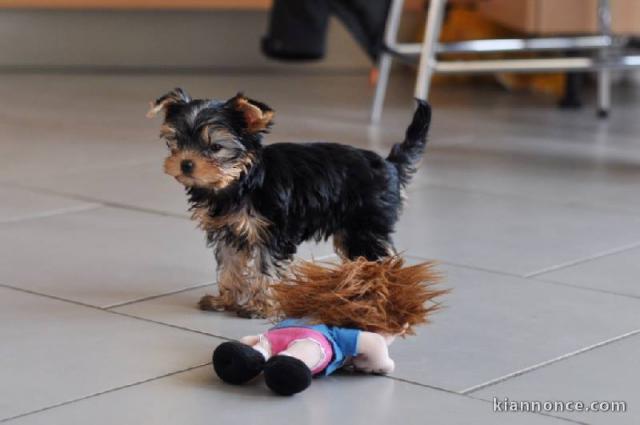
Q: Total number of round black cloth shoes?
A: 2